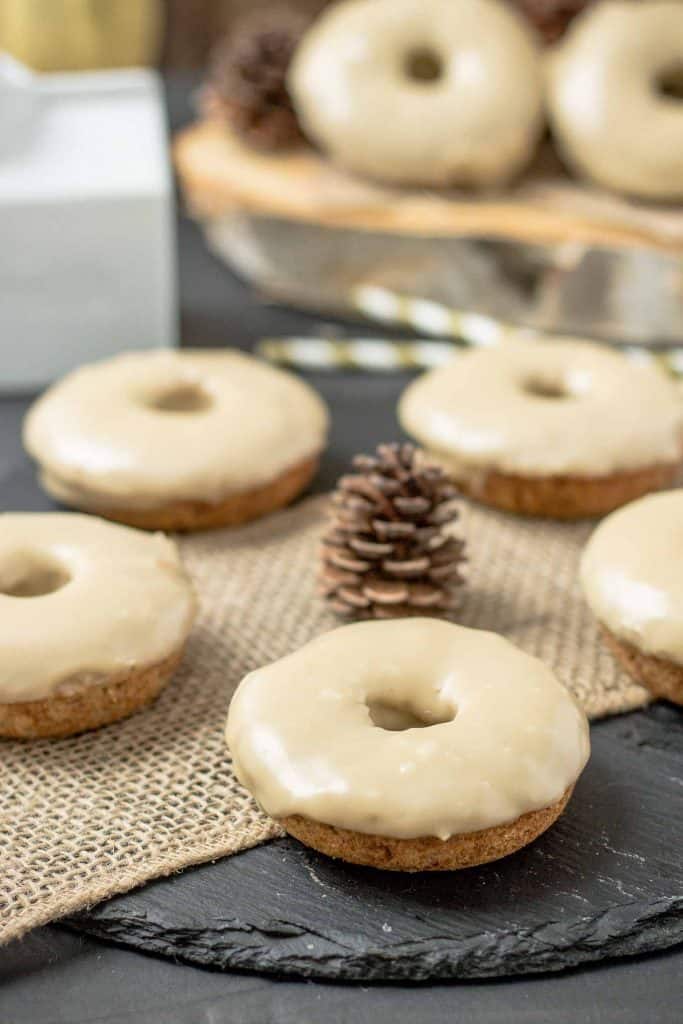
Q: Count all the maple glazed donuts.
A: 7